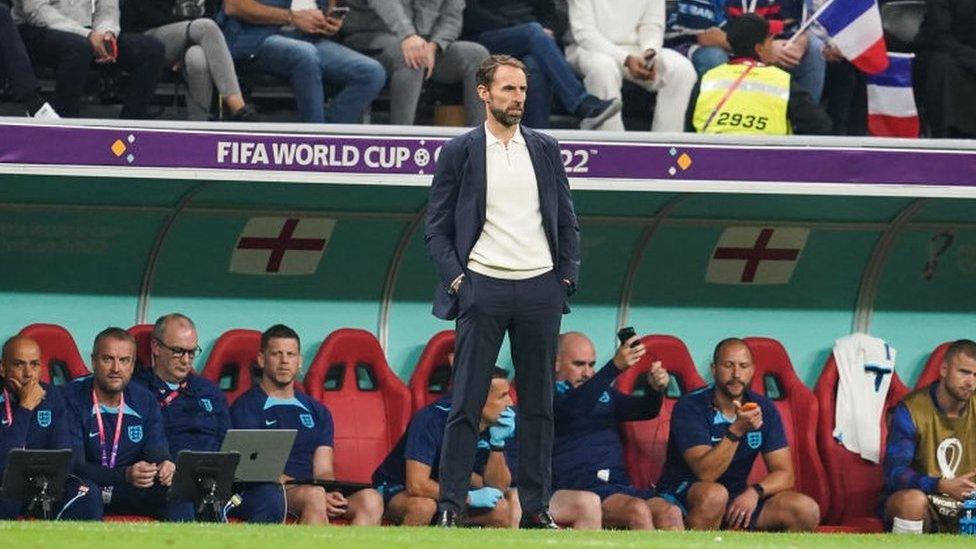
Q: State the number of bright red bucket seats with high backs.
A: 9